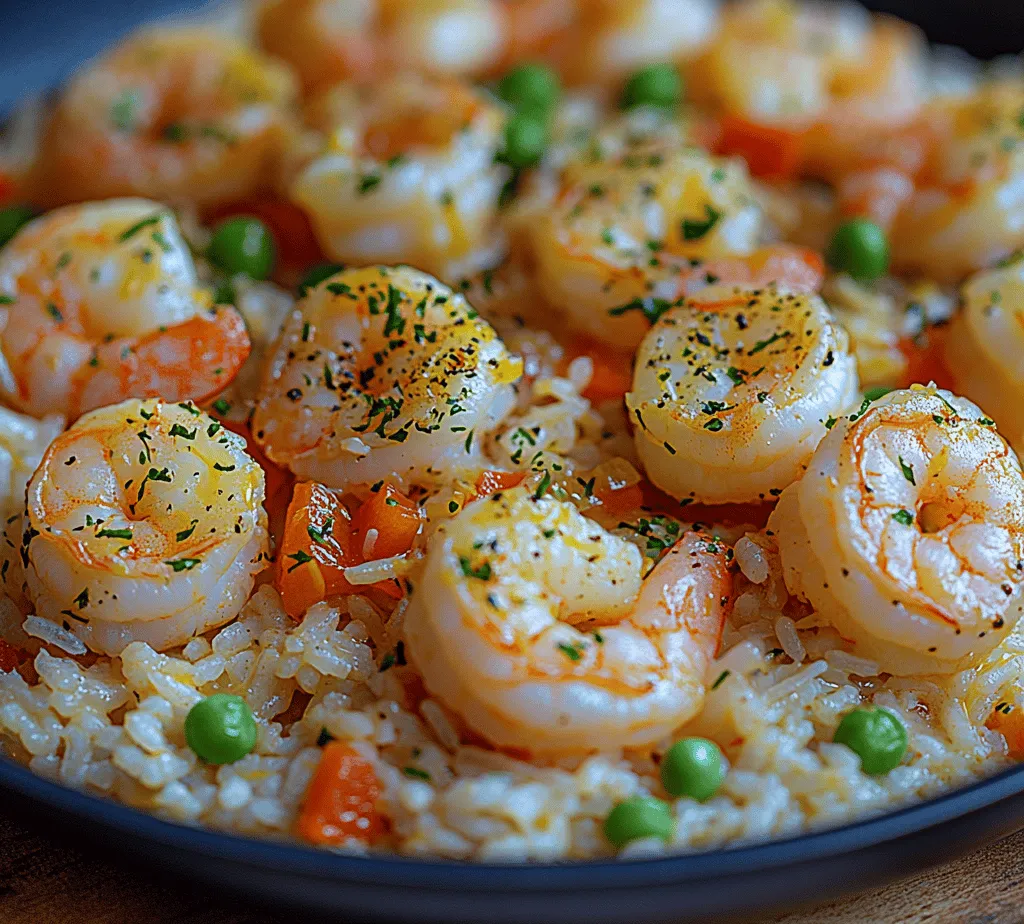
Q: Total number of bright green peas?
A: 9